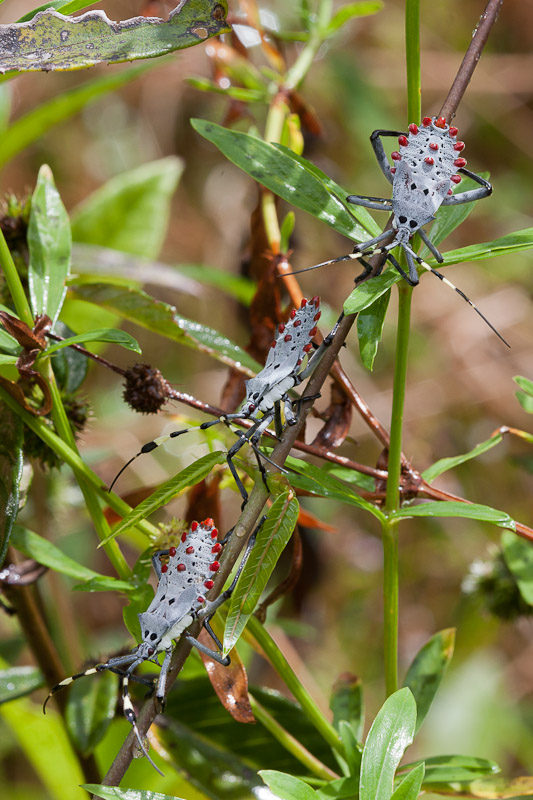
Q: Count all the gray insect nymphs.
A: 3